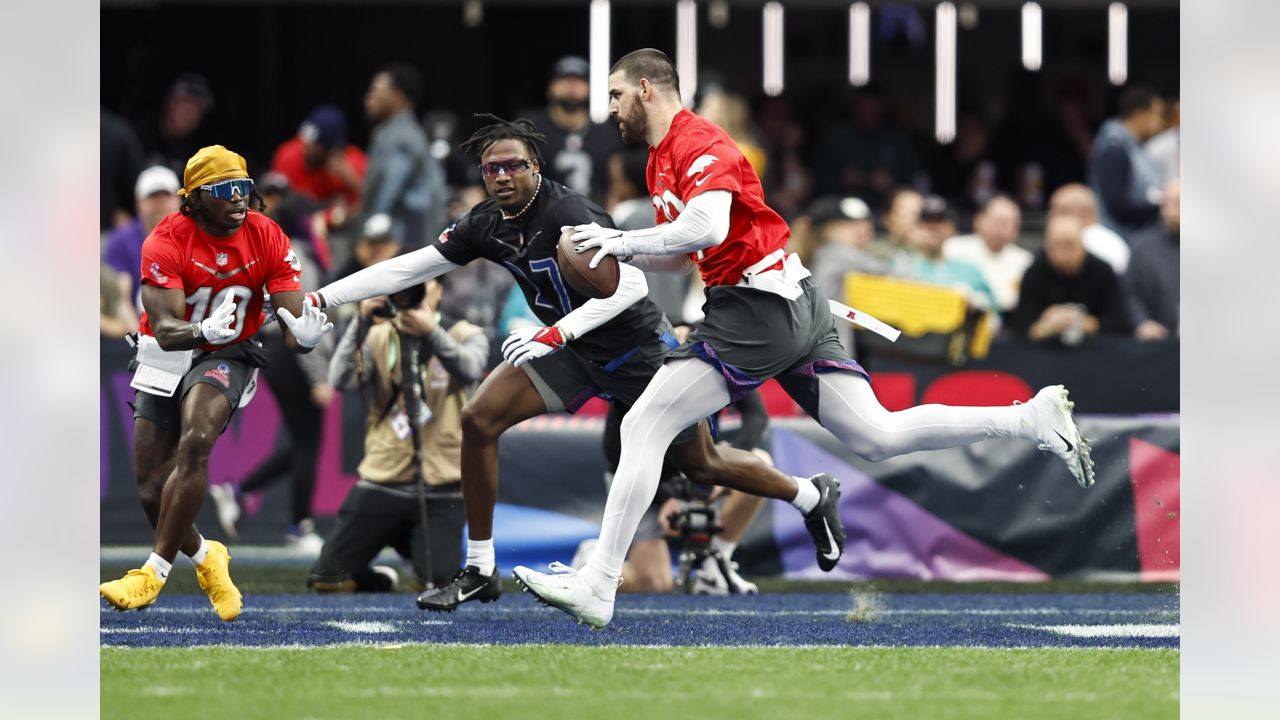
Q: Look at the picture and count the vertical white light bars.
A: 7